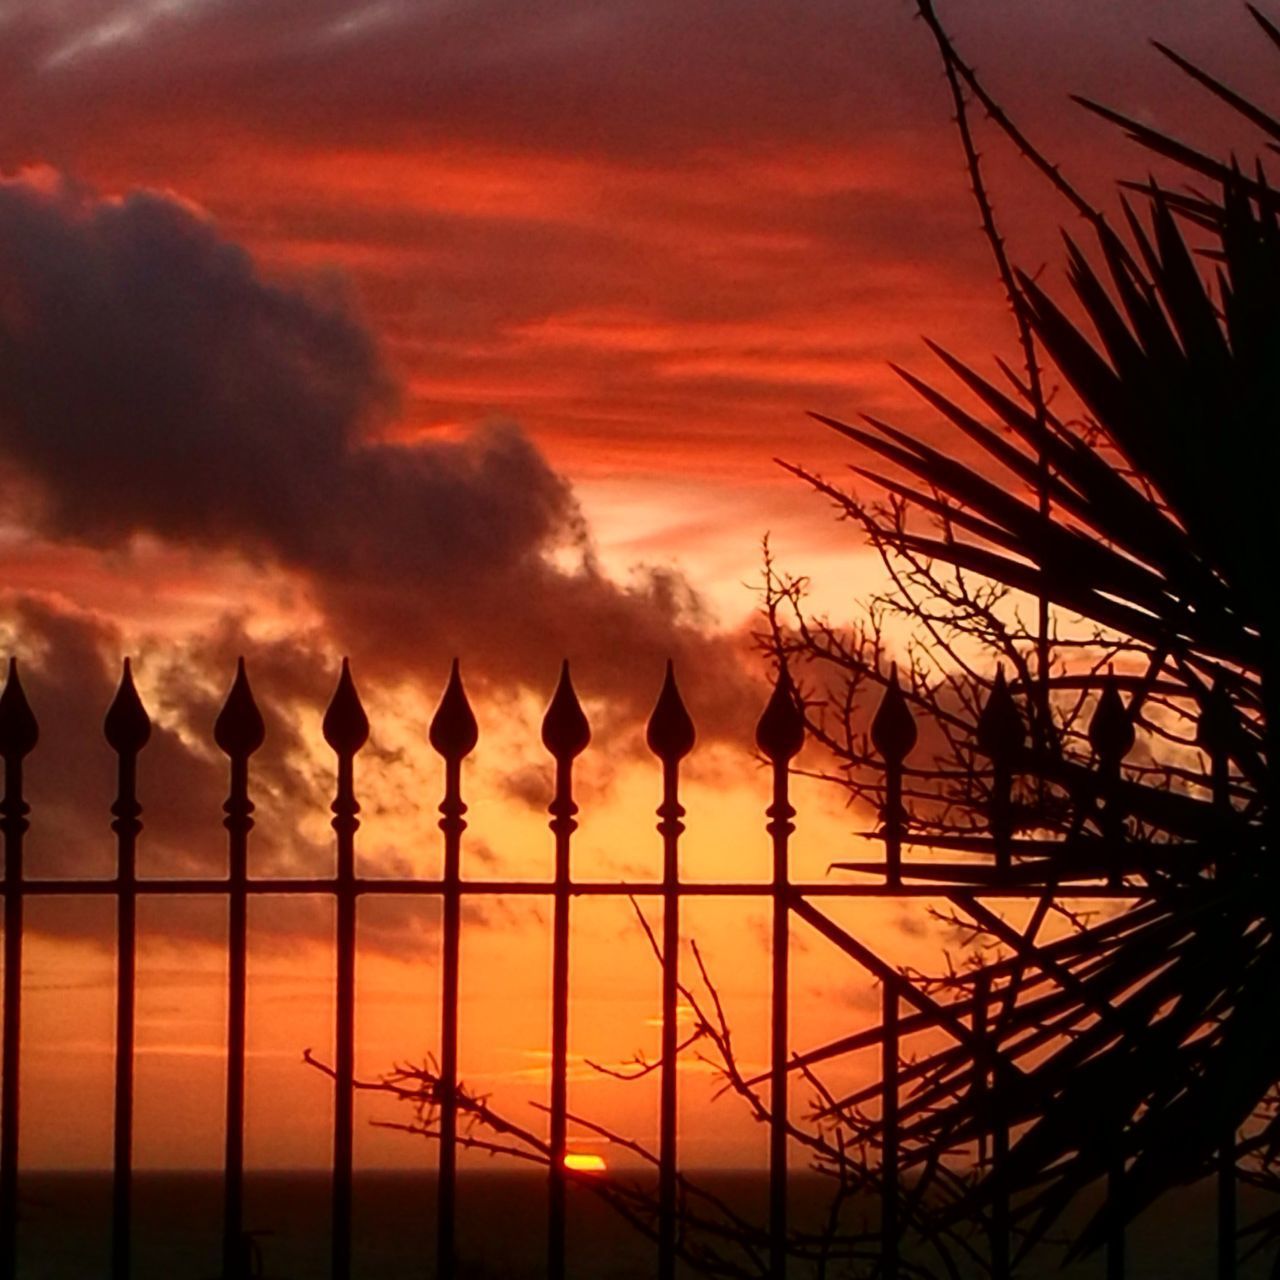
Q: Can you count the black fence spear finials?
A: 12